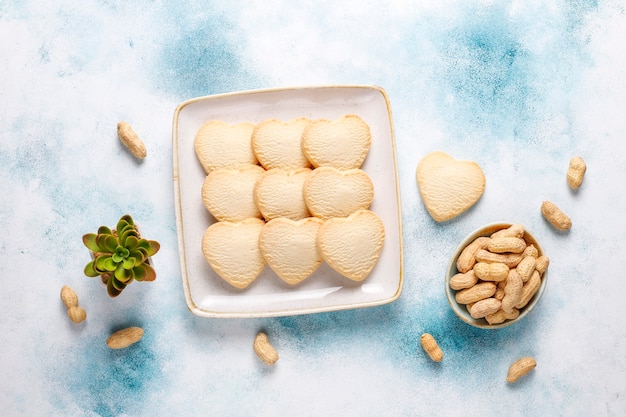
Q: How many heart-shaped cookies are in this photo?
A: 10